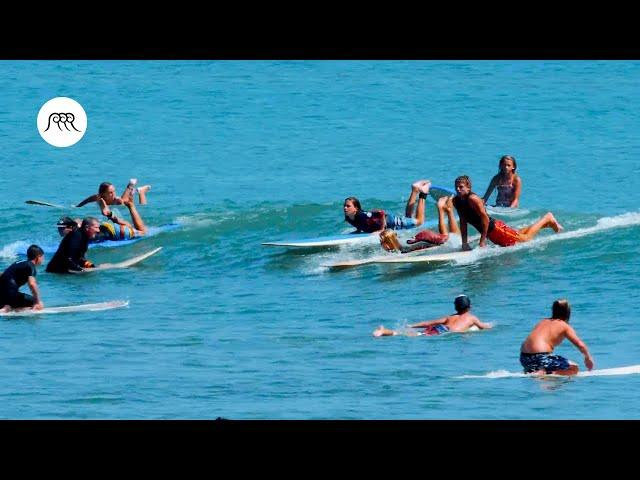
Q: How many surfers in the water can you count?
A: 10